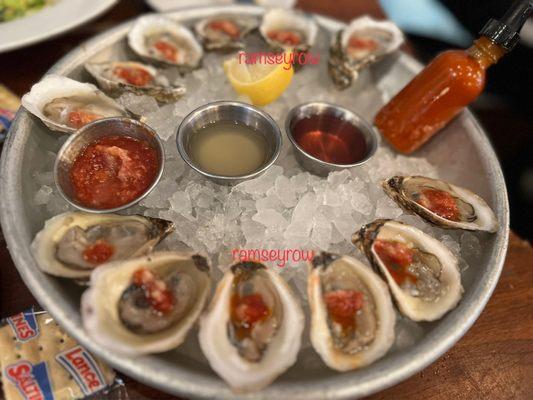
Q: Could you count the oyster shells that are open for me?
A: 12